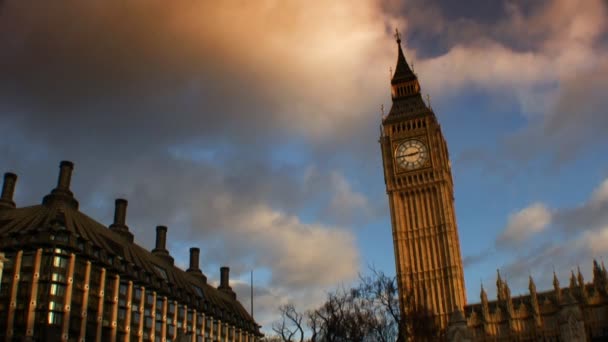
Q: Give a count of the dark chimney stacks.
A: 6